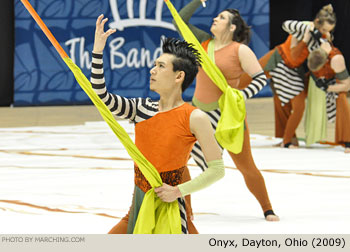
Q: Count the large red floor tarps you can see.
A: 0